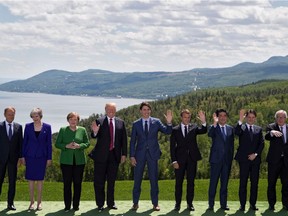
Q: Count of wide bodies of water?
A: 1